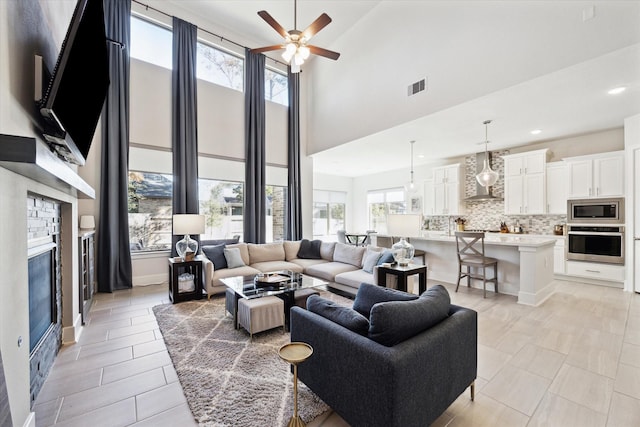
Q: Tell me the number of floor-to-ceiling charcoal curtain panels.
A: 4